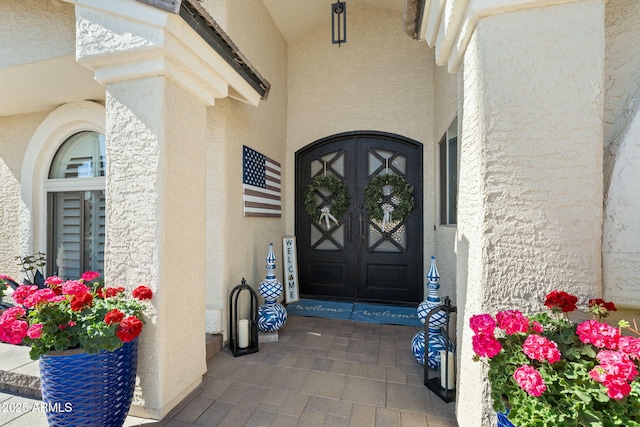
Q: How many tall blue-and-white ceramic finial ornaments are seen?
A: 2